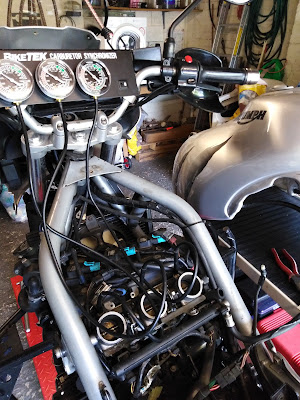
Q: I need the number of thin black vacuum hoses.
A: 3